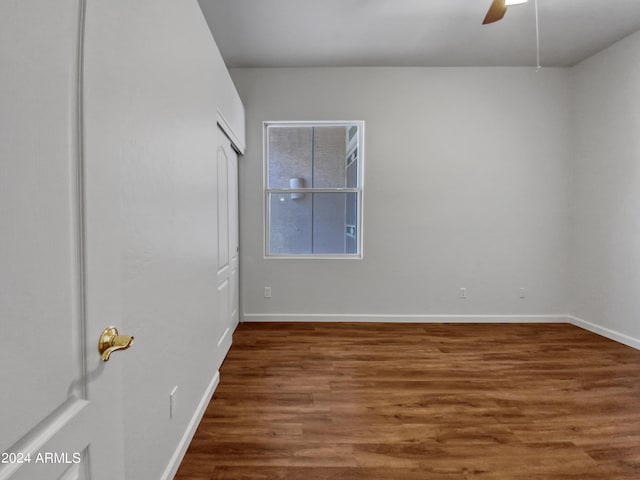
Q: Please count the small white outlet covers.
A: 4